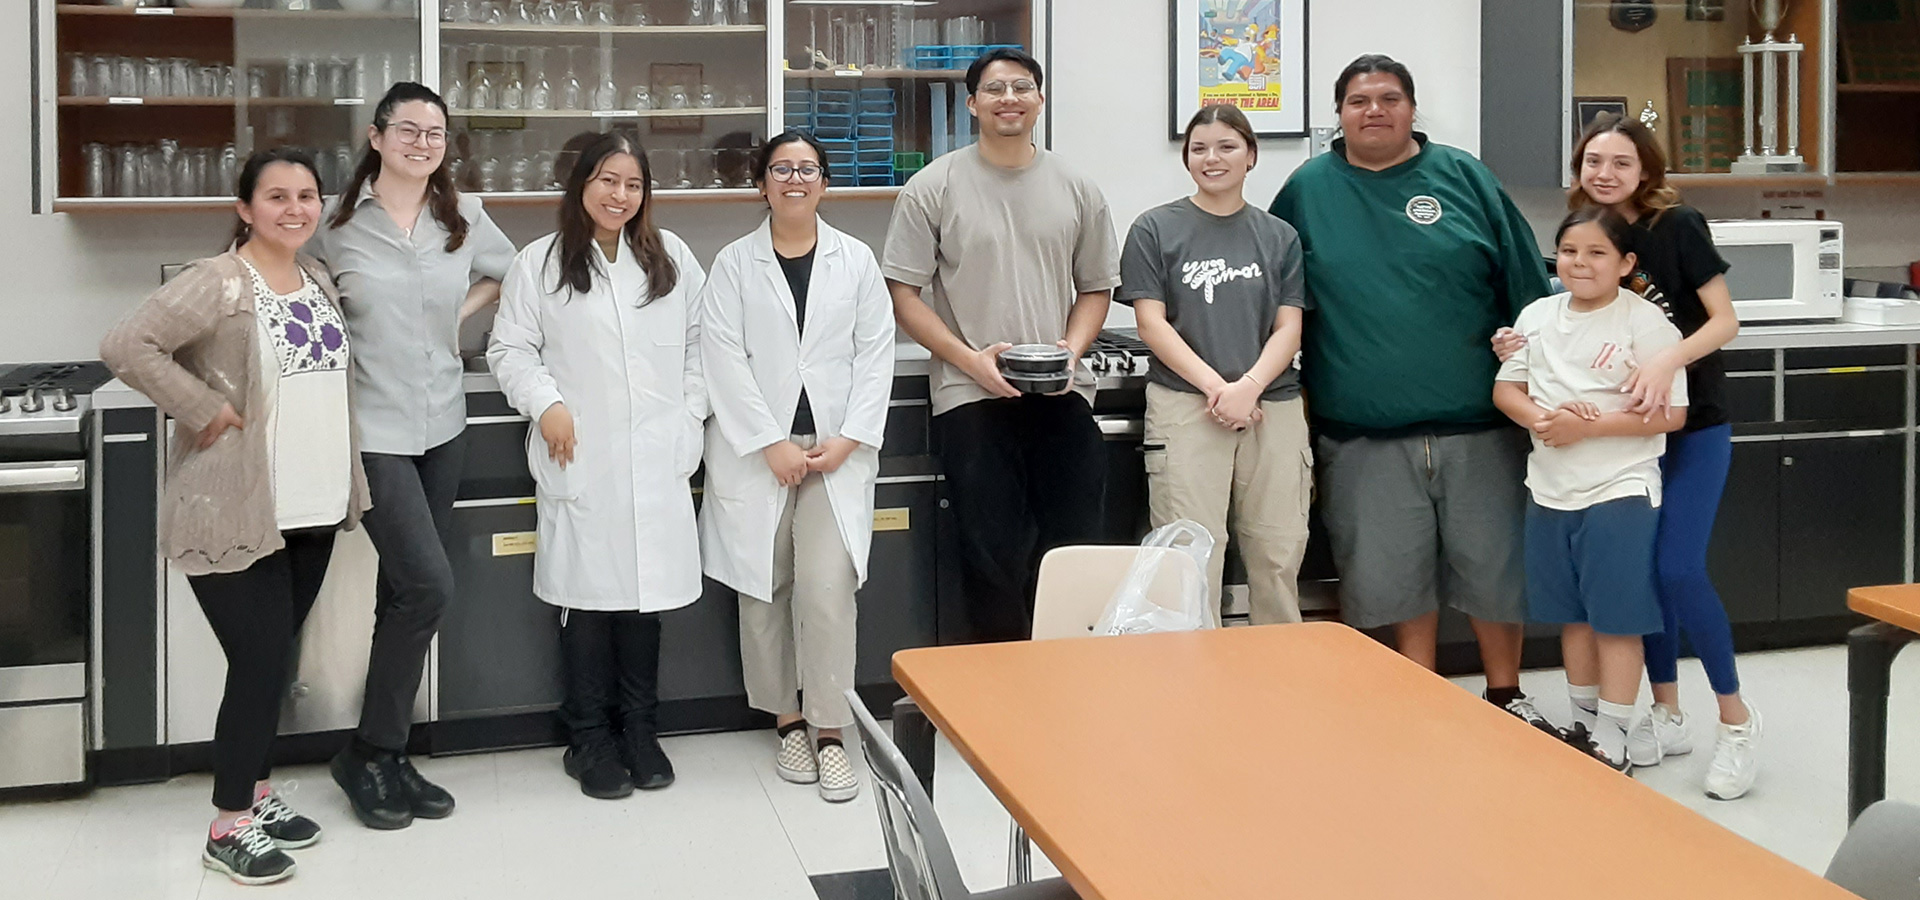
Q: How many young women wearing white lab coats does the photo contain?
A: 2